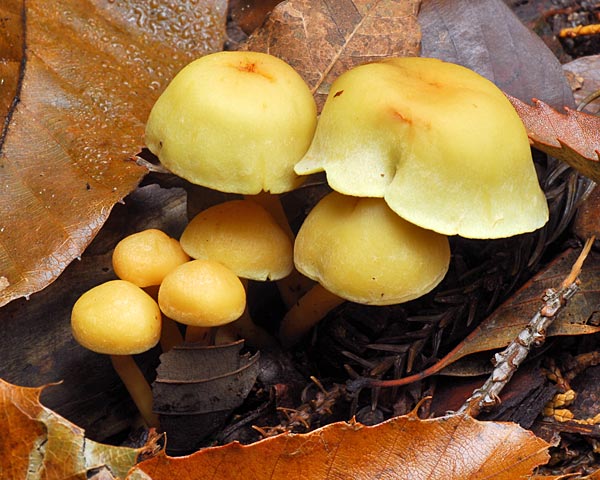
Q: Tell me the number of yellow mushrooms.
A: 7